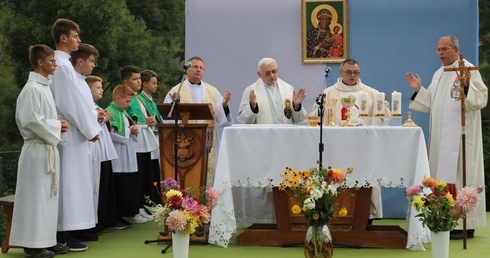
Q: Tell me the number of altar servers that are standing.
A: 7